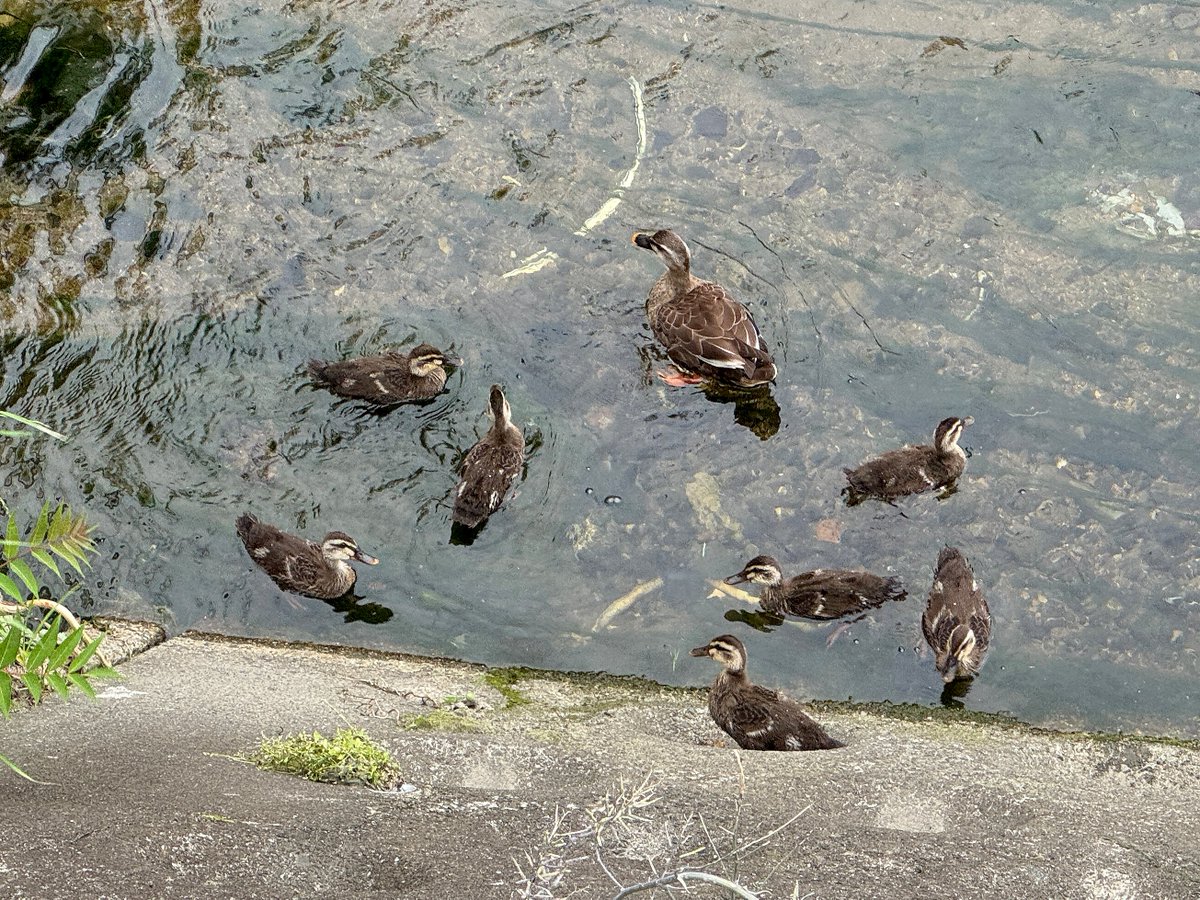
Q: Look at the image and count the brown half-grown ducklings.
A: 7